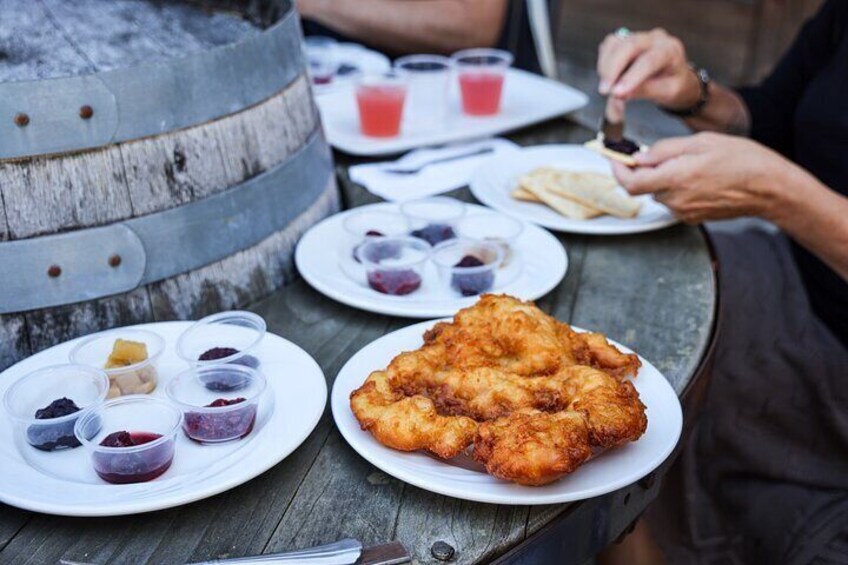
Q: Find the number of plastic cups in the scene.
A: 13